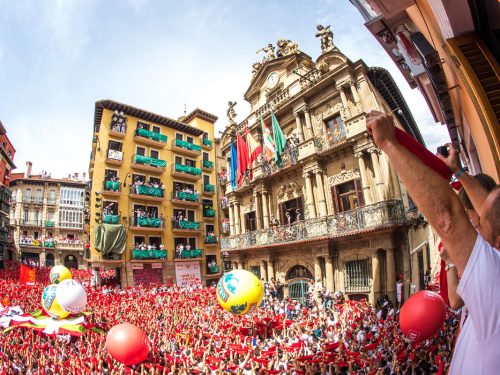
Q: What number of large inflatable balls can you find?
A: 6